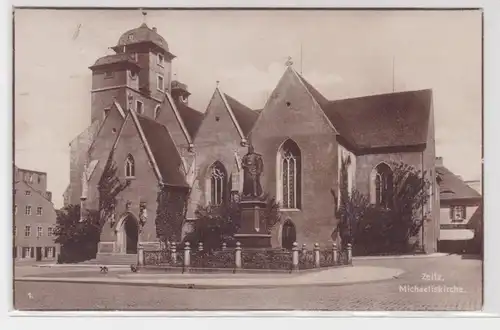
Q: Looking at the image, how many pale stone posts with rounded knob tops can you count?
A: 11